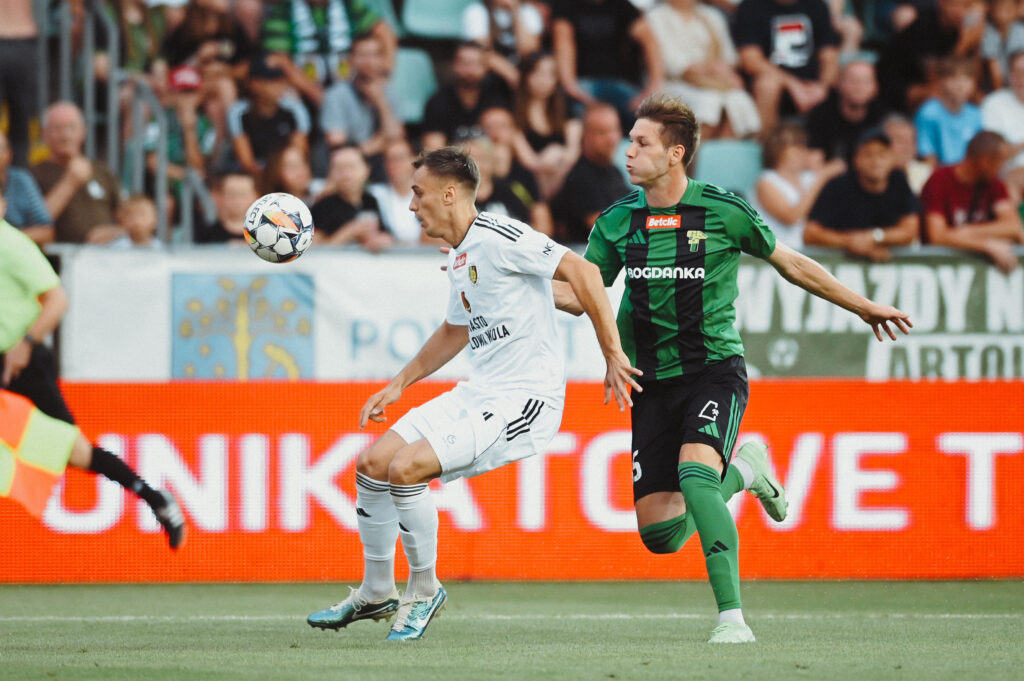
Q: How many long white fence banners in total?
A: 1